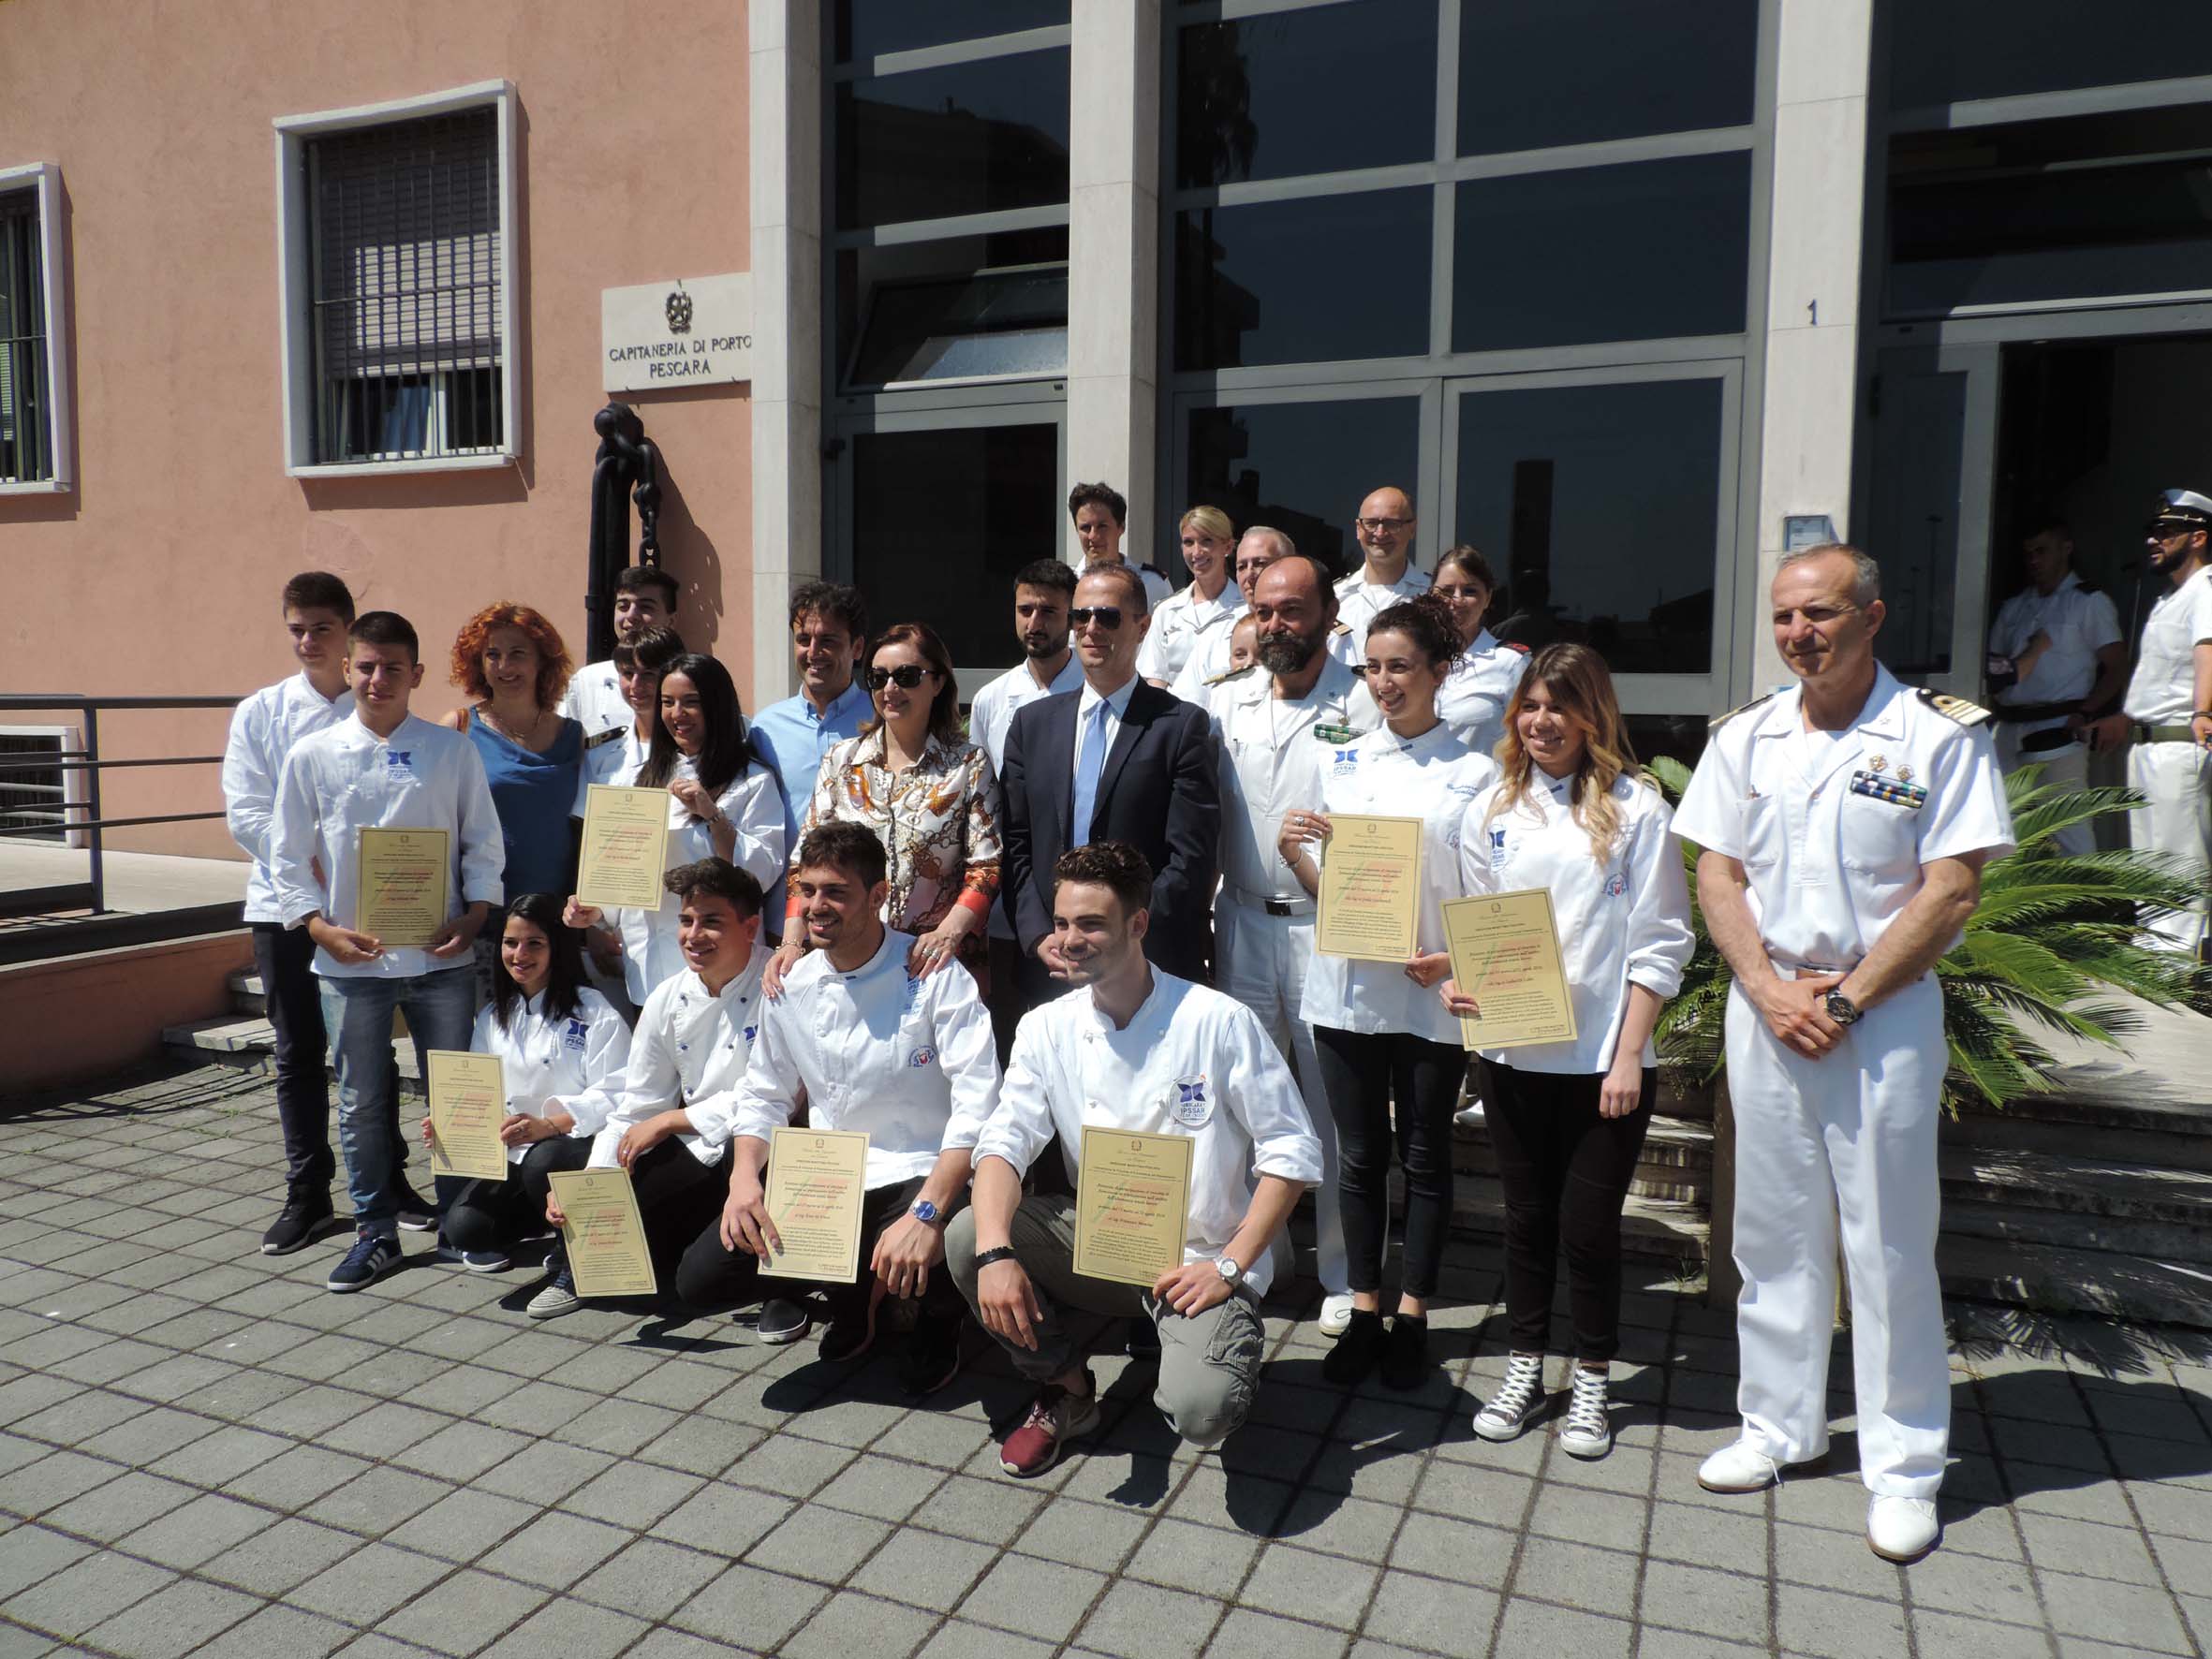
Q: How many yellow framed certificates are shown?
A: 8